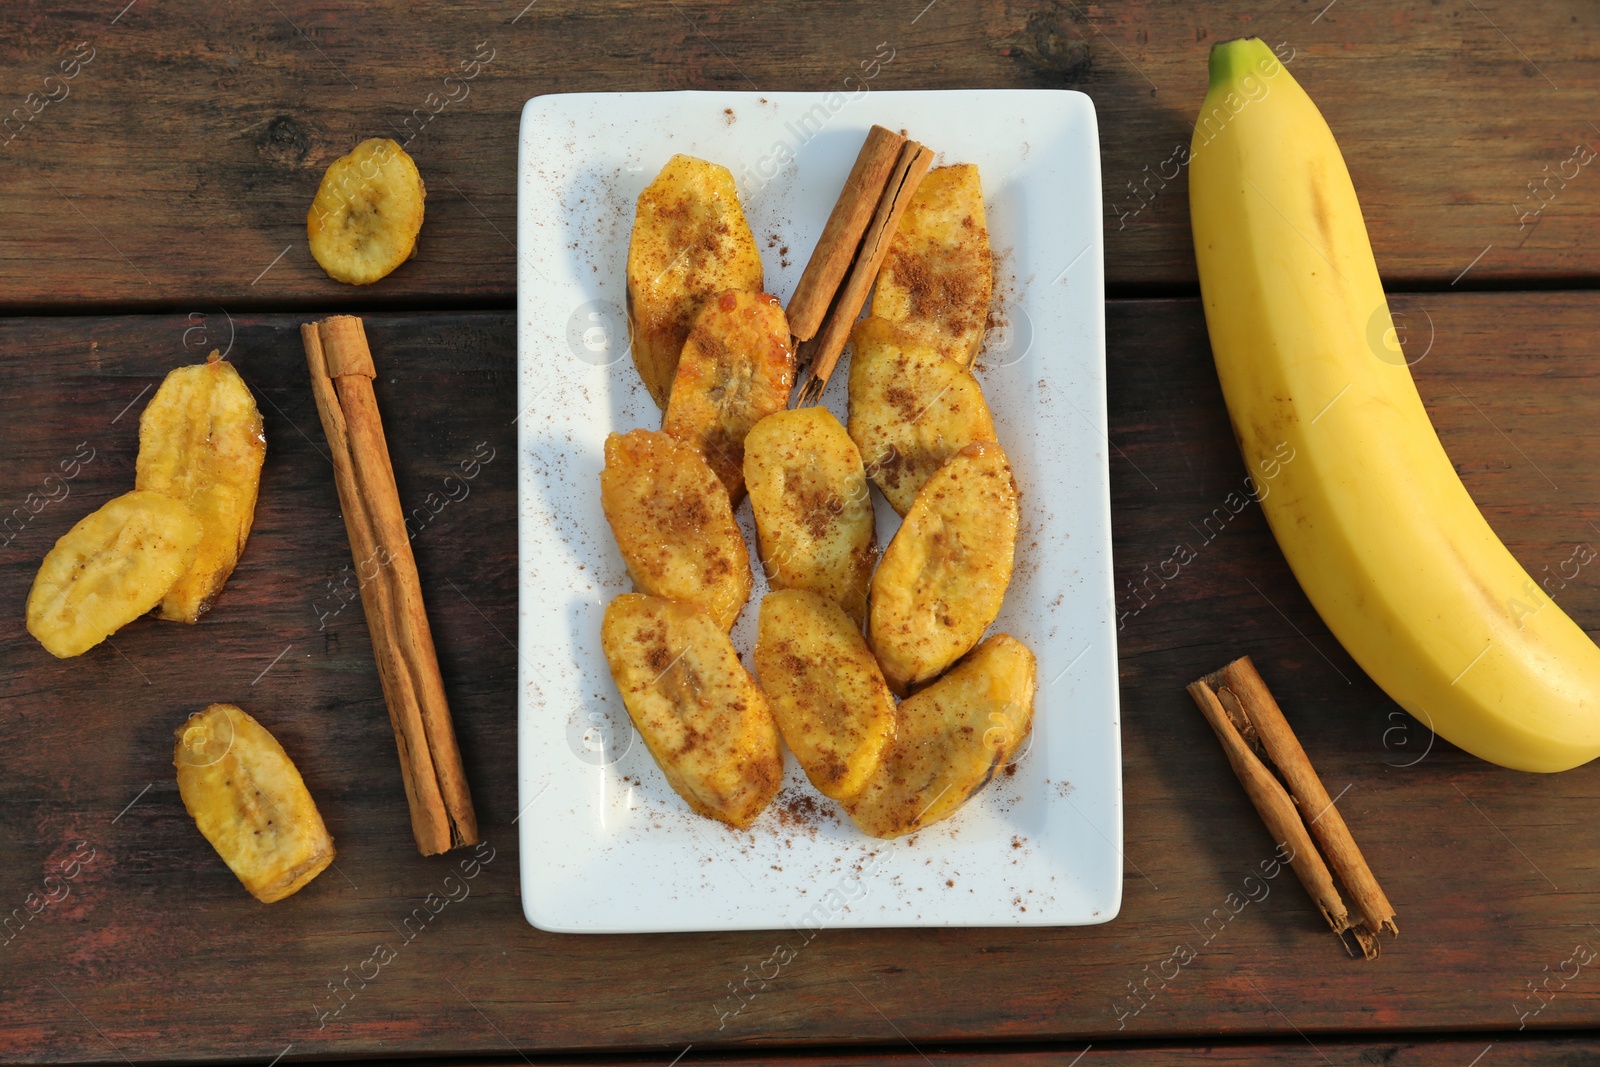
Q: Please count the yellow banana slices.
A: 14